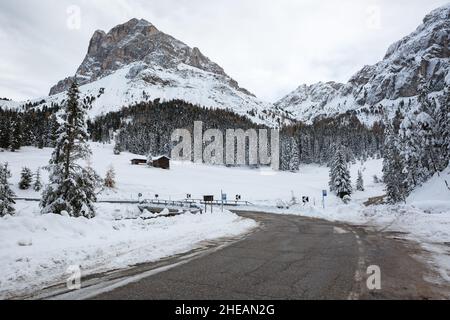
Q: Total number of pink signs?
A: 0